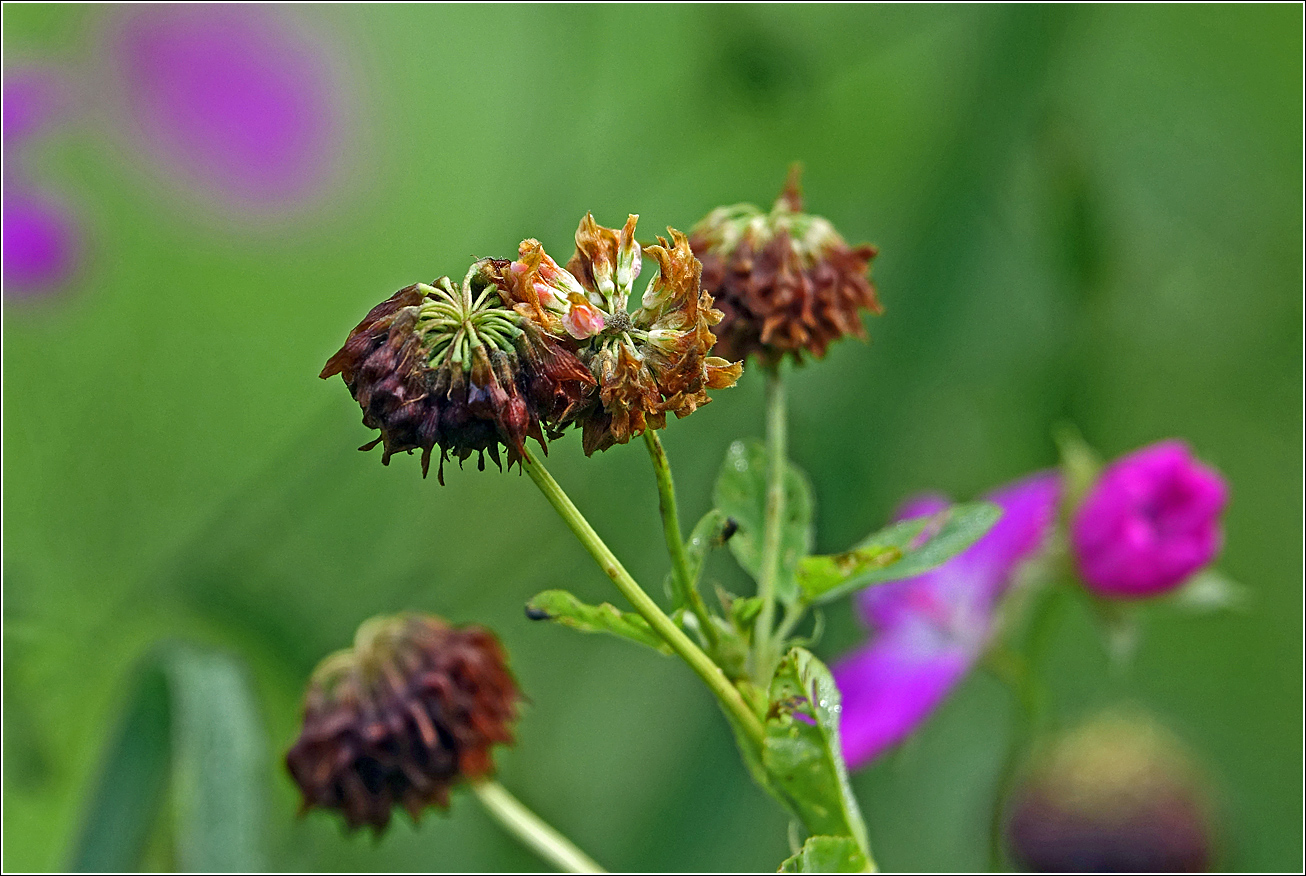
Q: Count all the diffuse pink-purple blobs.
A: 3